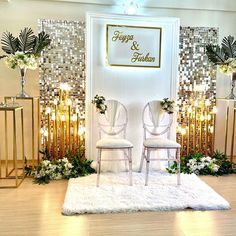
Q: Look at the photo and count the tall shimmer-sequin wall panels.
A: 2